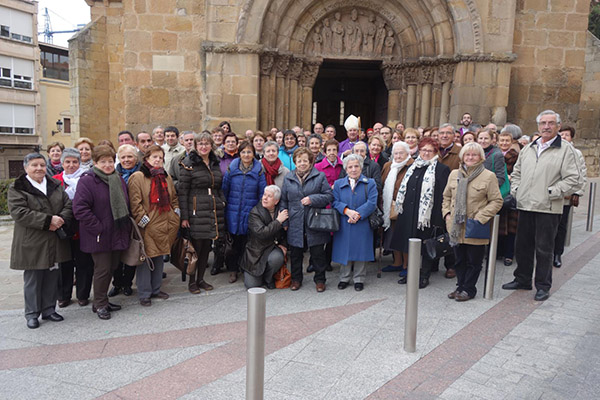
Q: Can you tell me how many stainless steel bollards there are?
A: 5